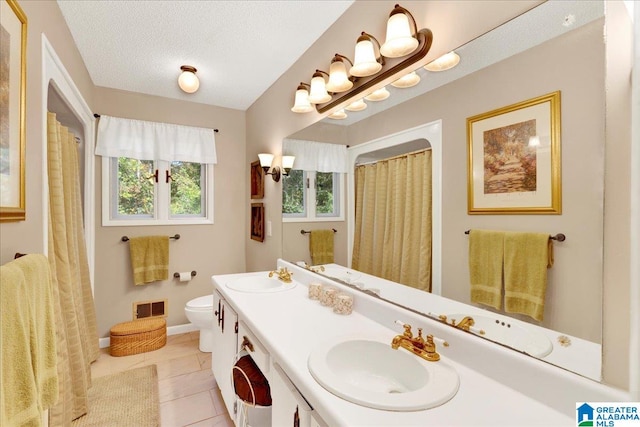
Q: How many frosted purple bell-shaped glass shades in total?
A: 0